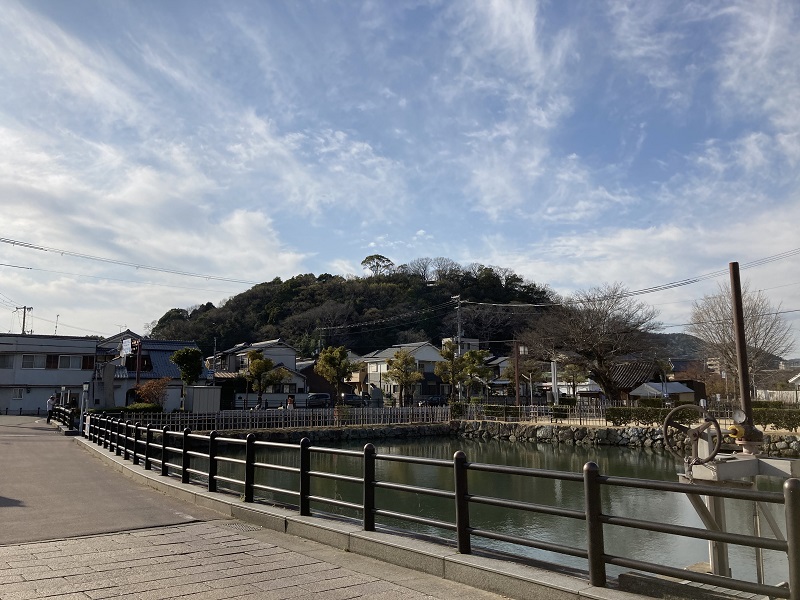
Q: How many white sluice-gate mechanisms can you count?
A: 1